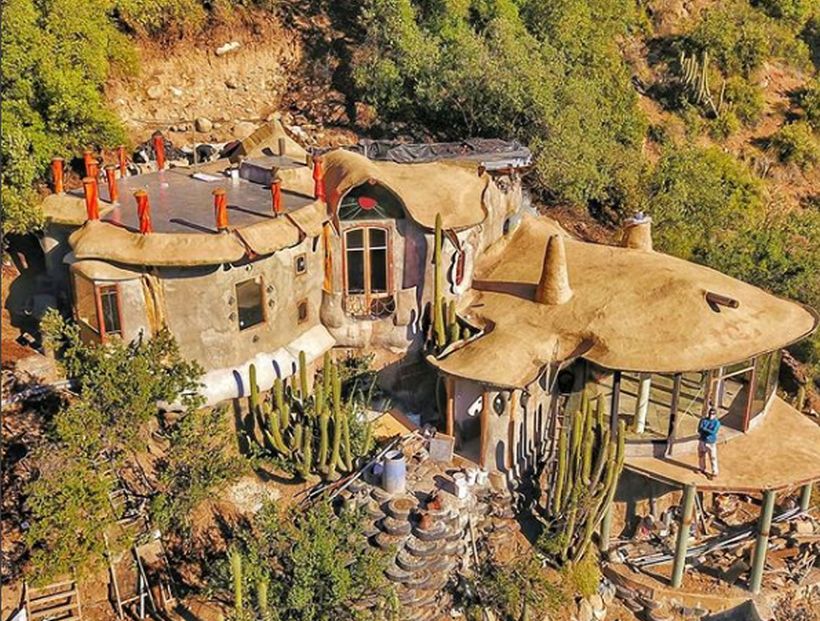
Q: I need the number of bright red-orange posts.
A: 11